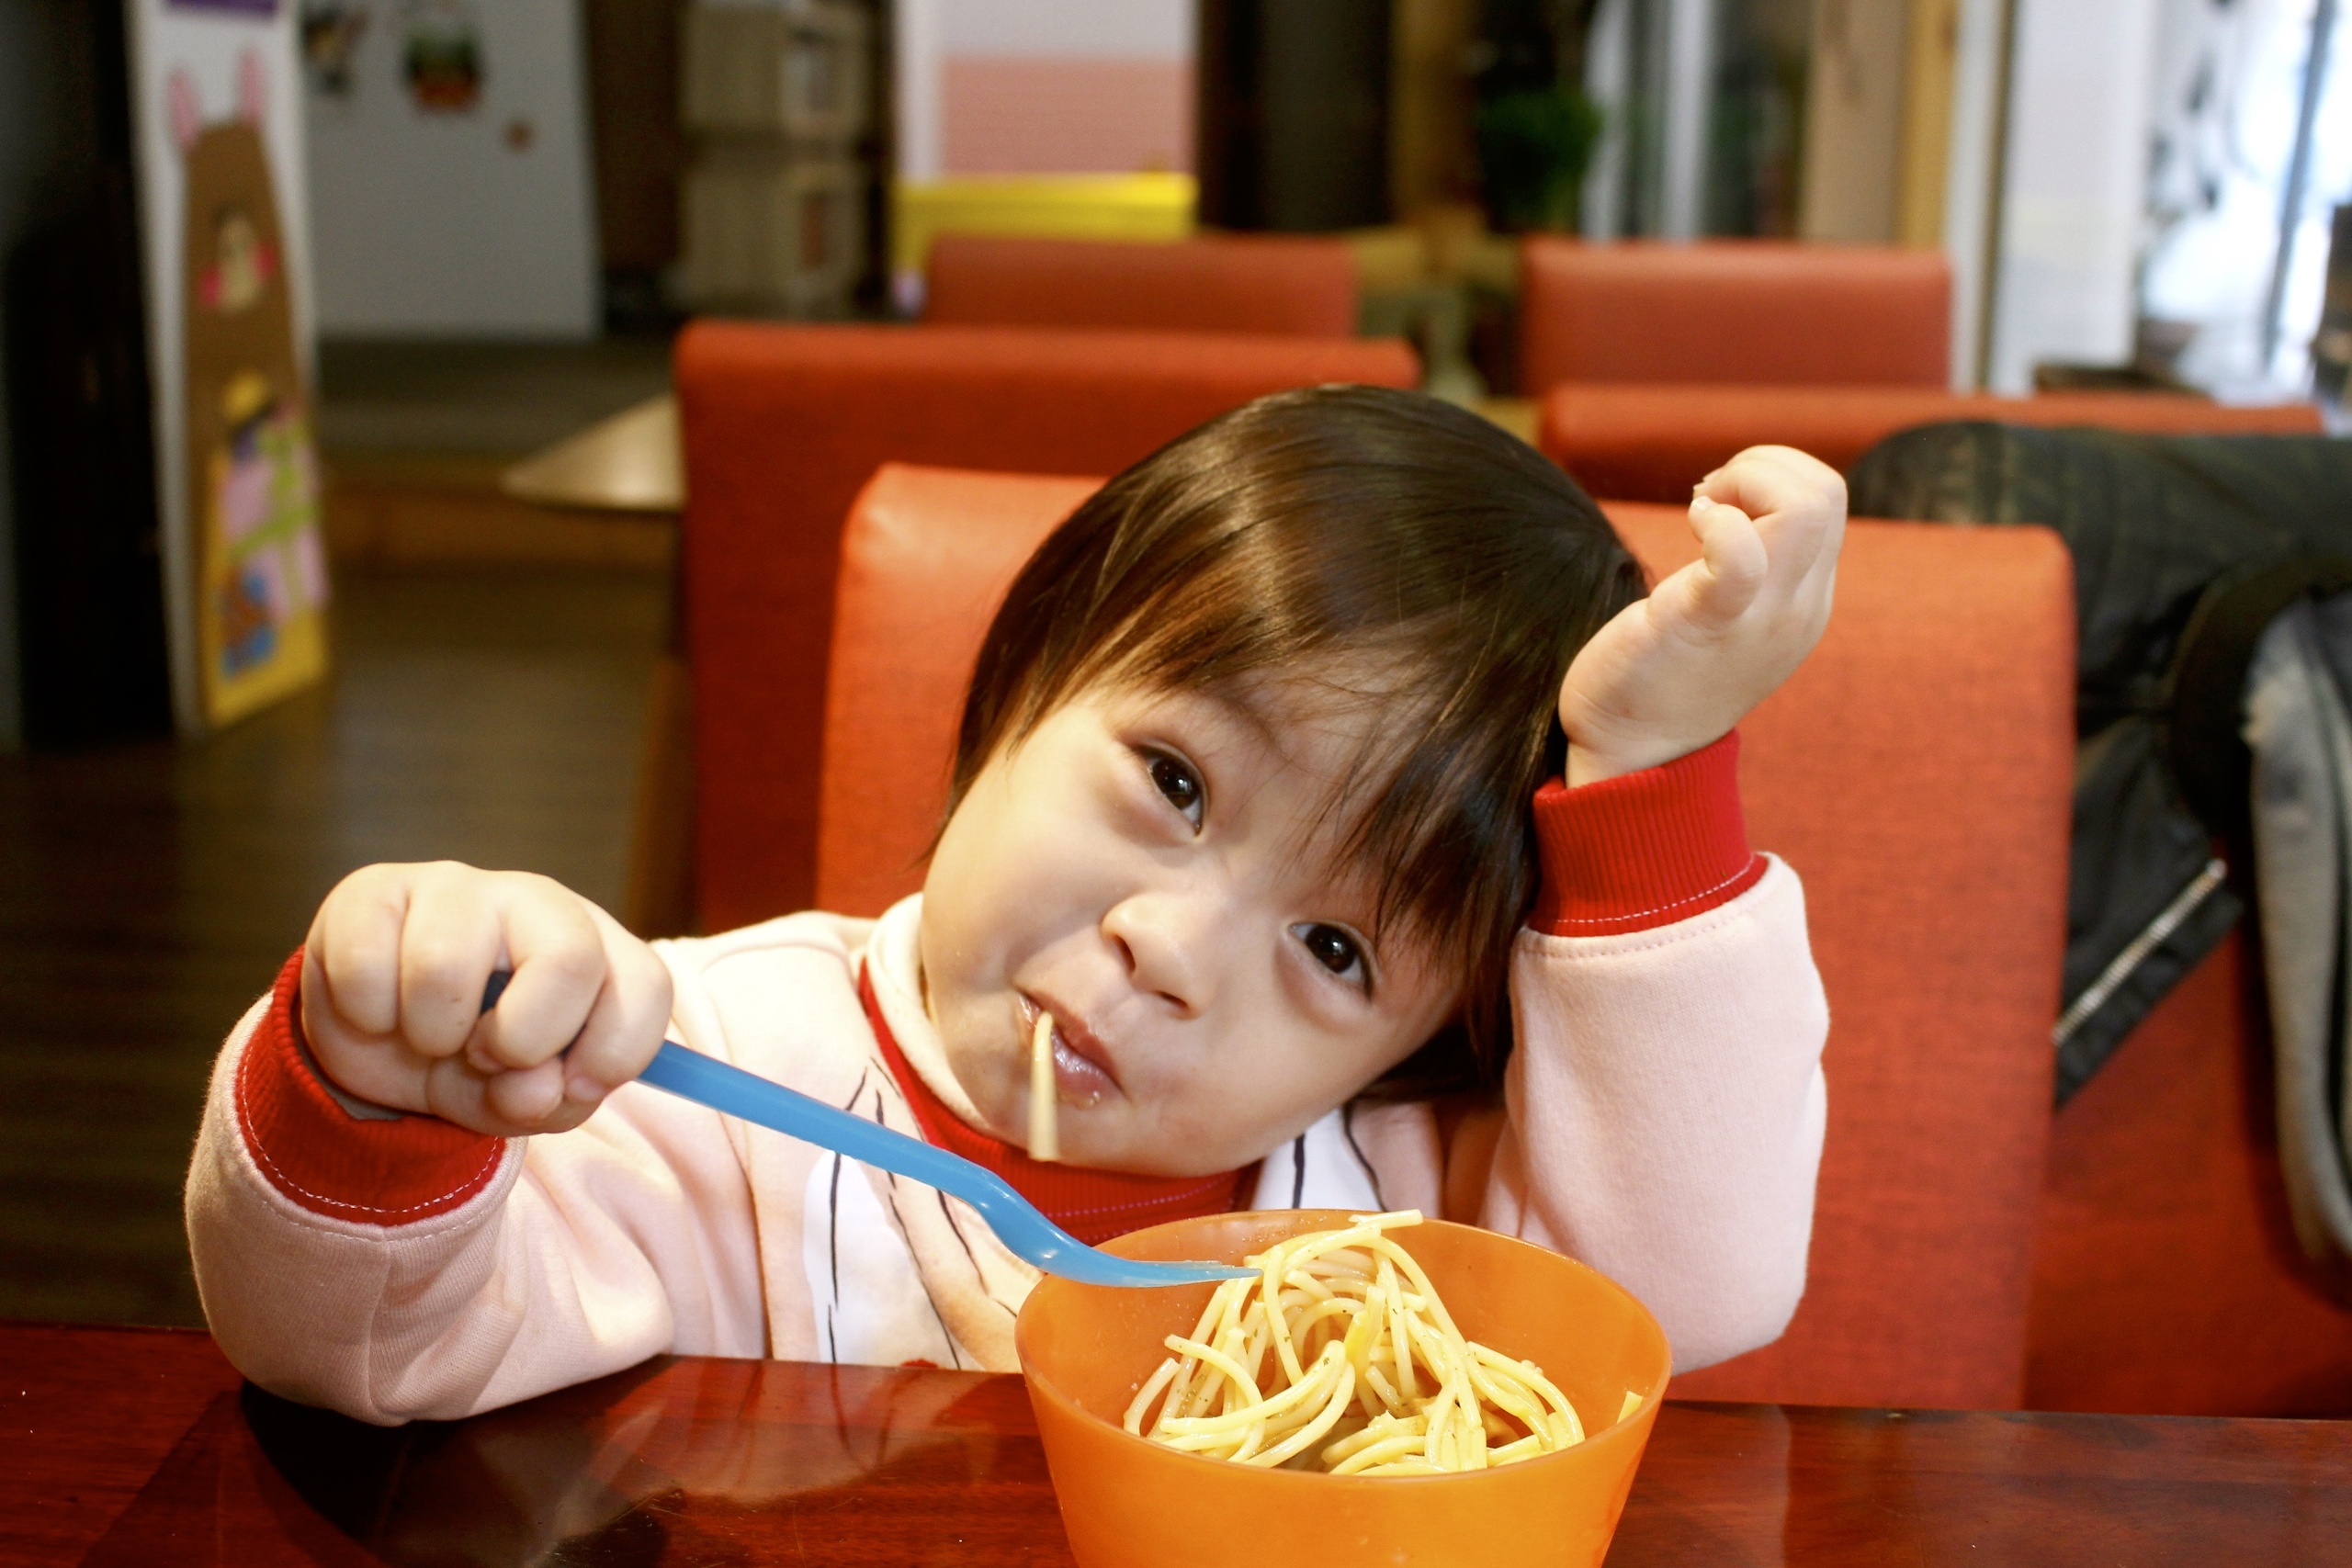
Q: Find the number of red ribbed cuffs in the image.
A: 2